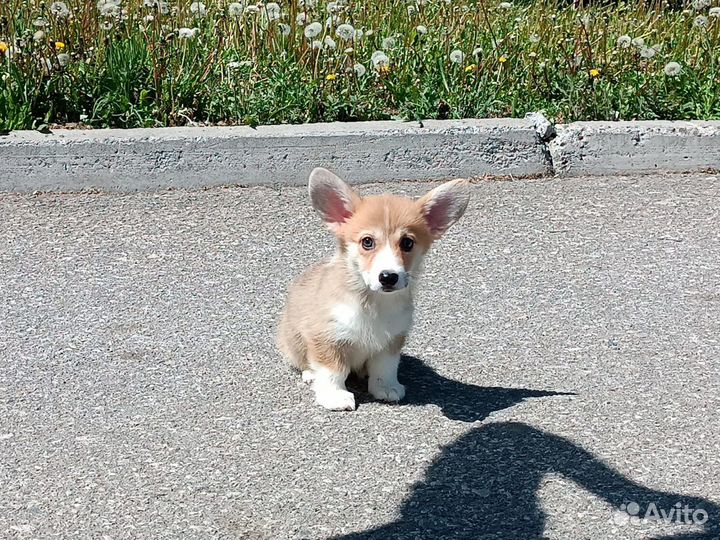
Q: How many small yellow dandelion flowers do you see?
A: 7